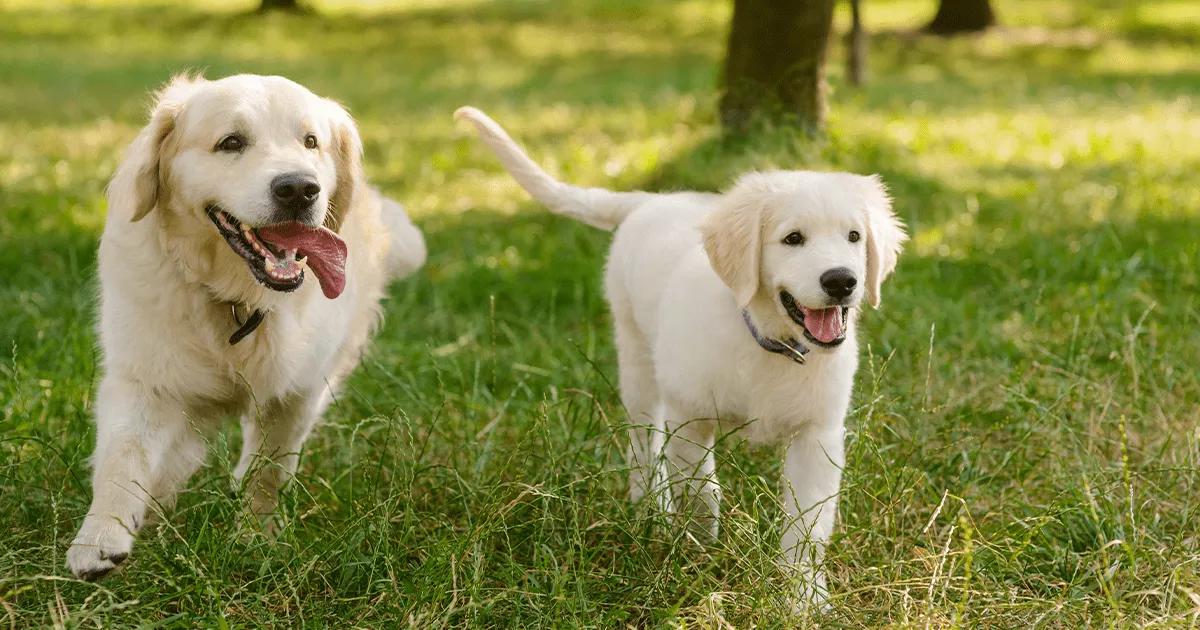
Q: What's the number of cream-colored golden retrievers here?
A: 2